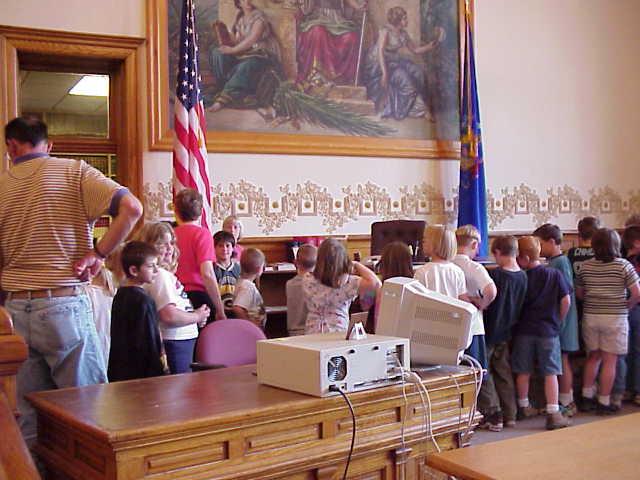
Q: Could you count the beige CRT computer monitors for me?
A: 1